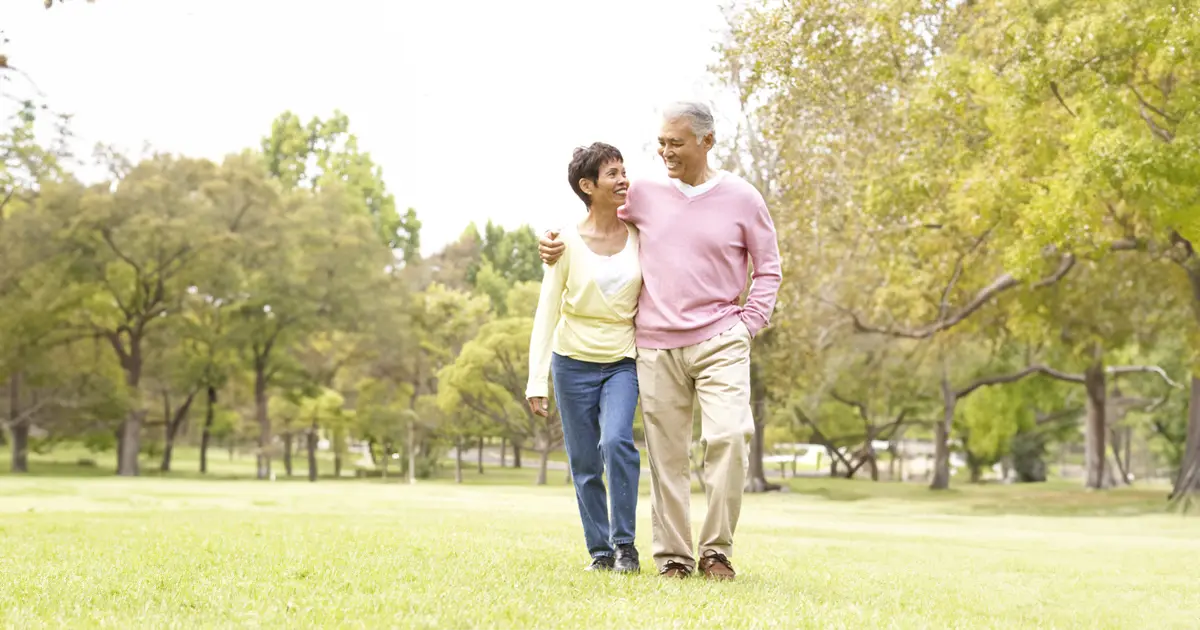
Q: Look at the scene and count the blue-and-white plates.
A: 0